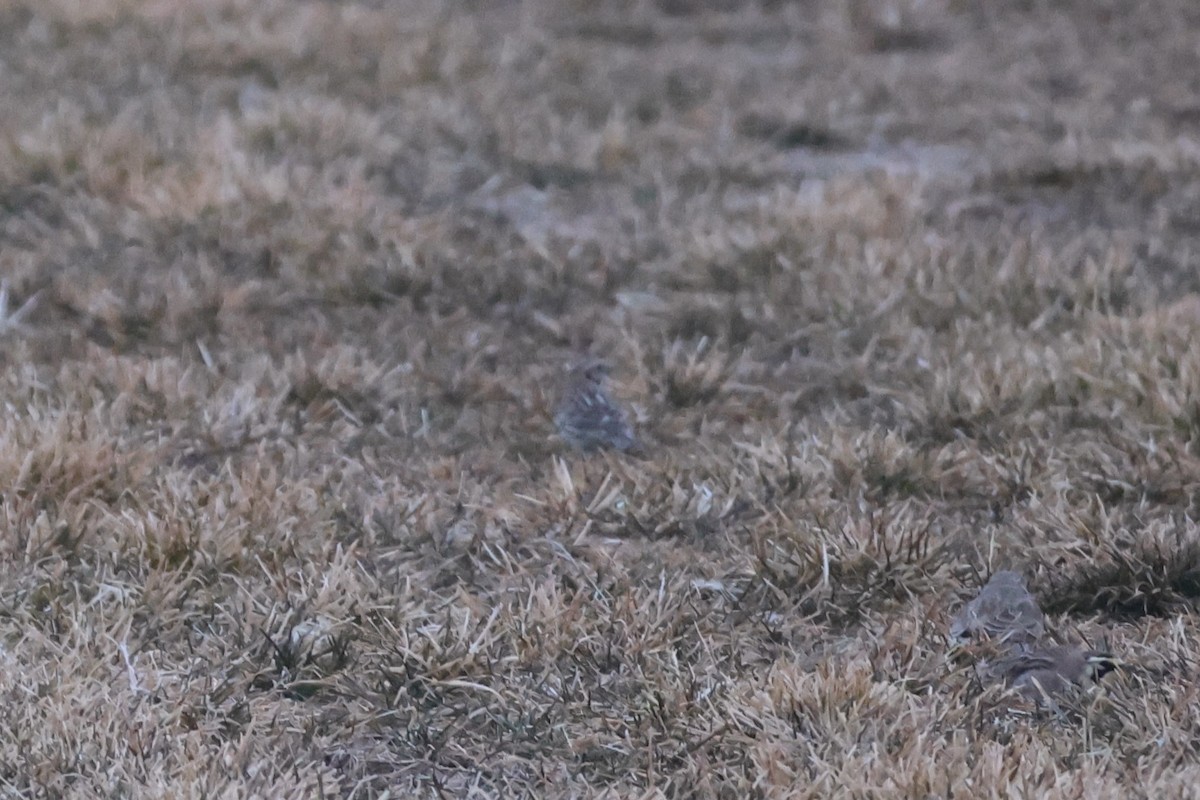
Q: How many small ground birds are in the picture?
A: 3